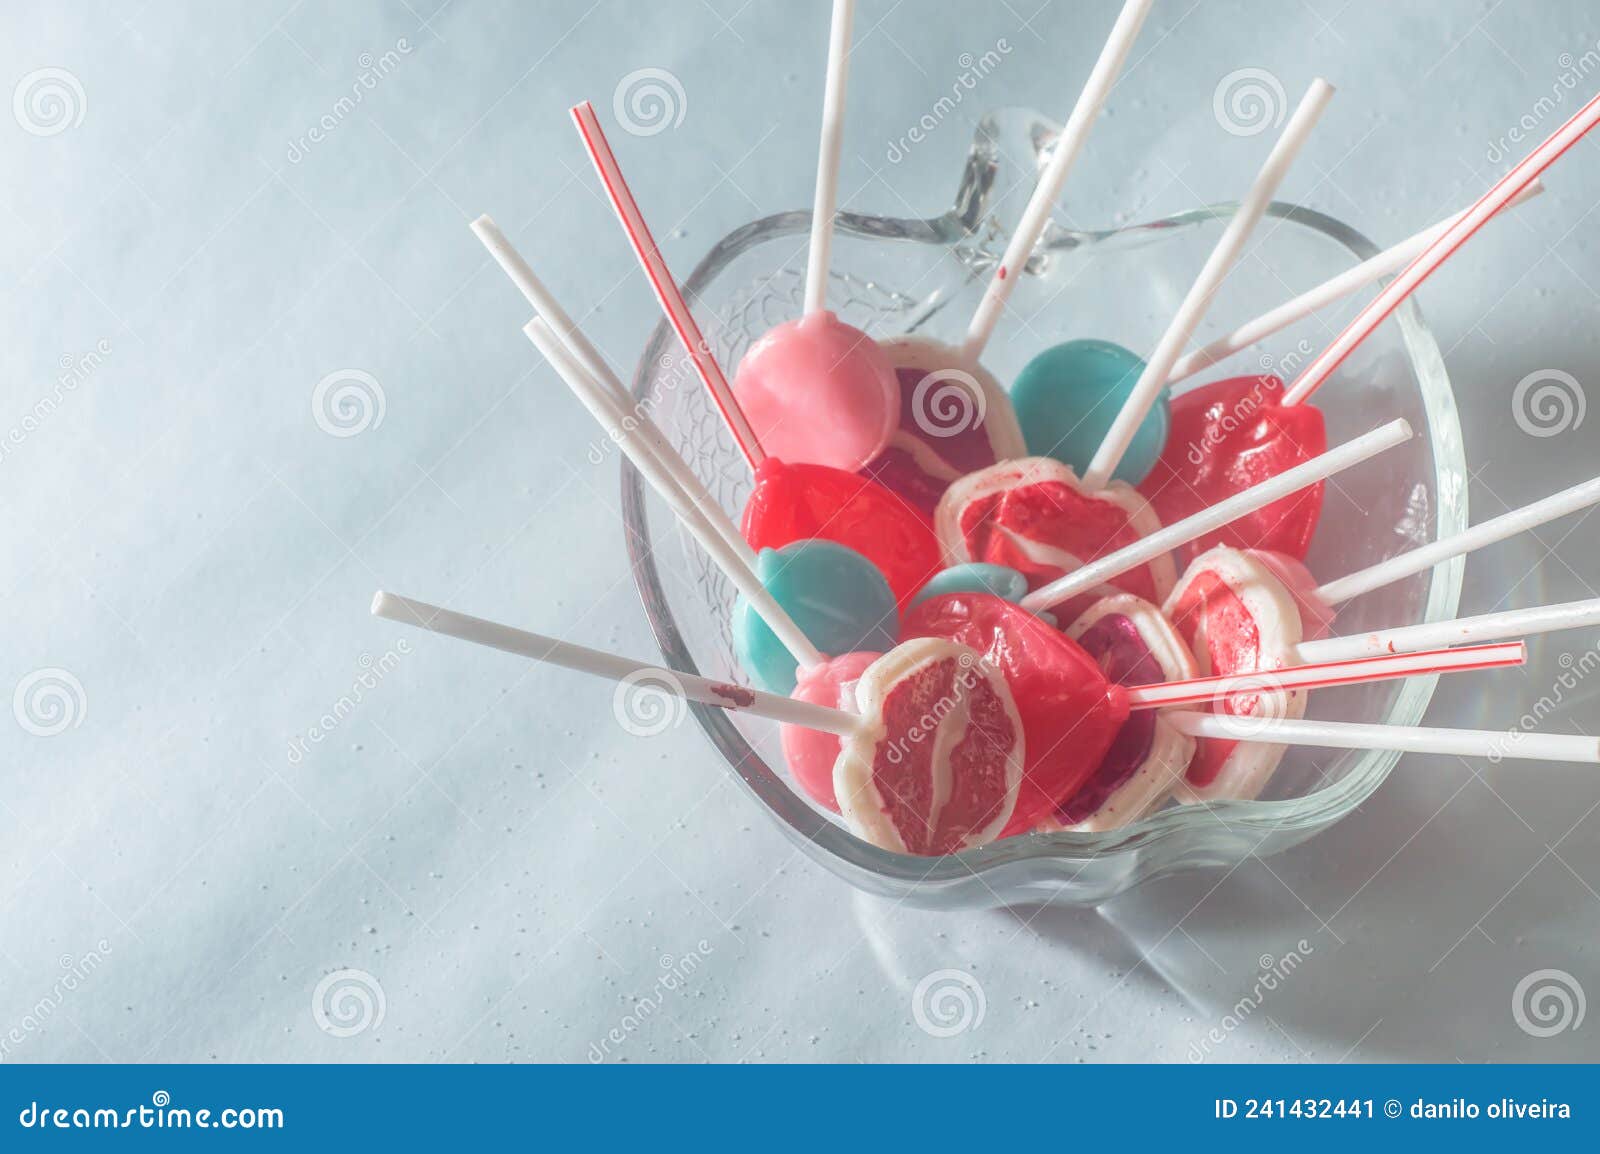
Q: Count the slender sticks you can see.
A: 14